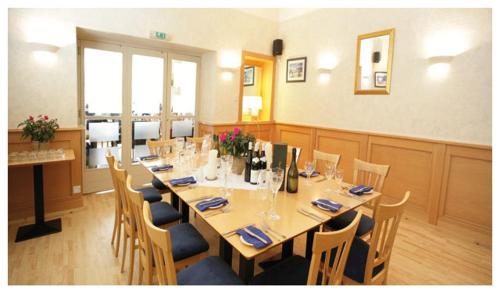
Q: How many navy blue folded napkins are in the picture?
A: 8